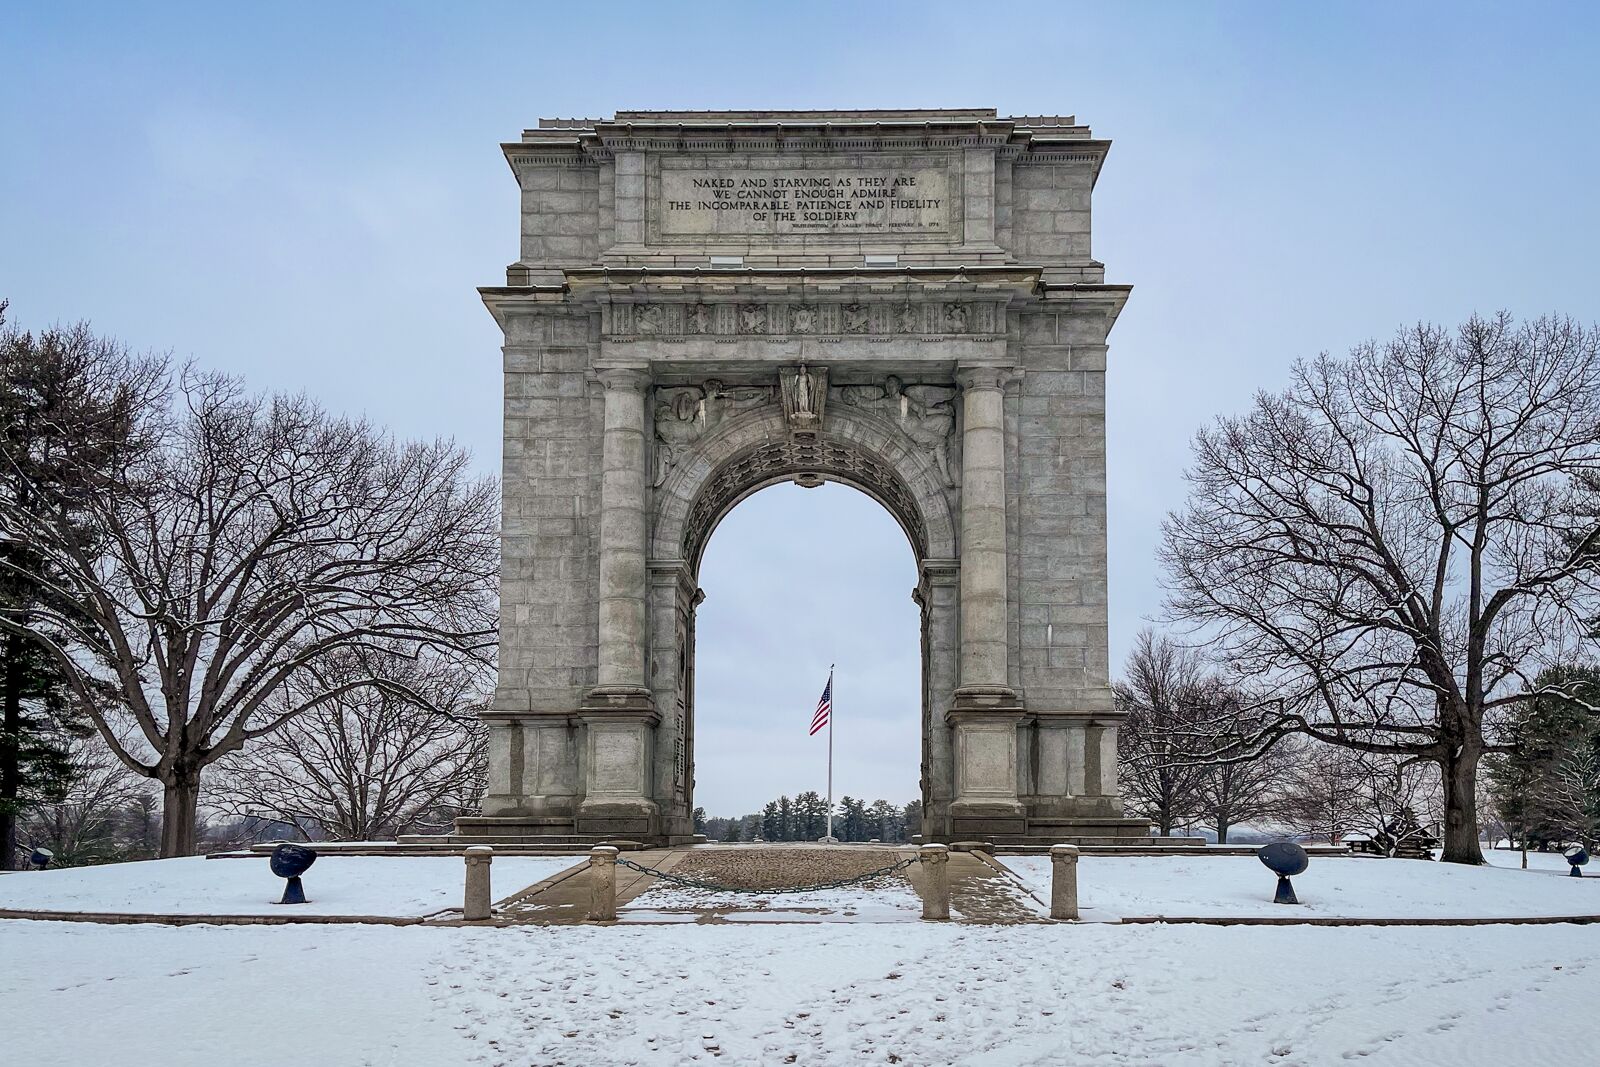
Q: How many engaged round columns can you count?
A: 2